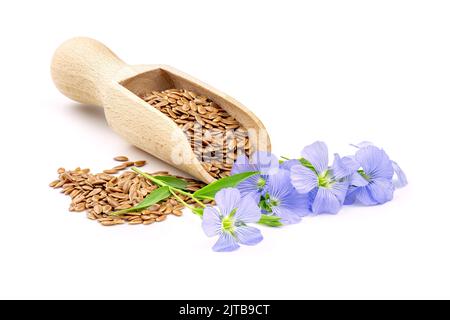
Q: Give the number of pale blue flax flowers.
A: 5